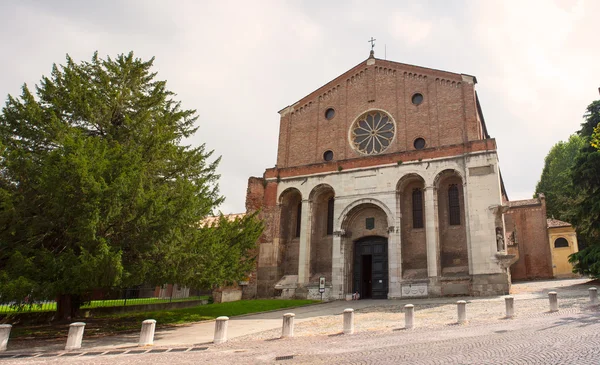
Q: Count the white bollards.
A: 11